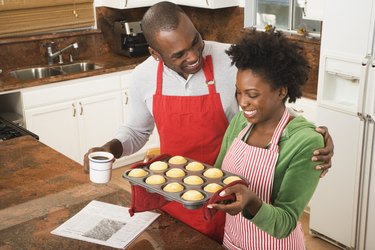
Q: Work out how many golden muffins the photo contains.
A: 12